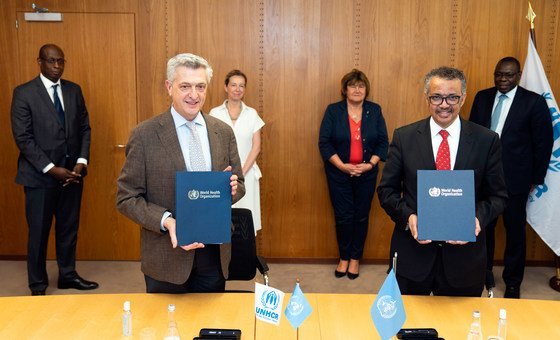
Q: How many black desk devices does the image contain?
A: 2